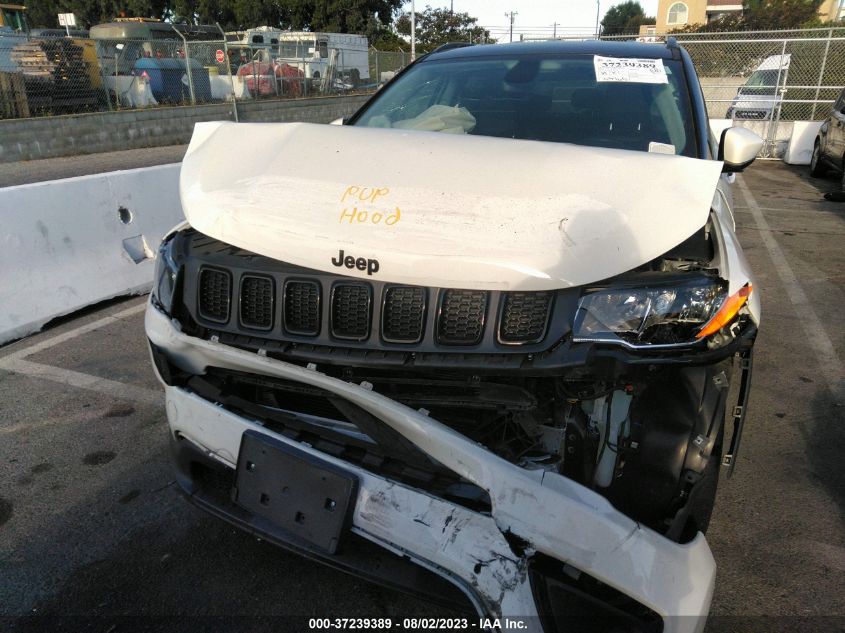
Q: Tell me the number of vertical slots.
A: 7